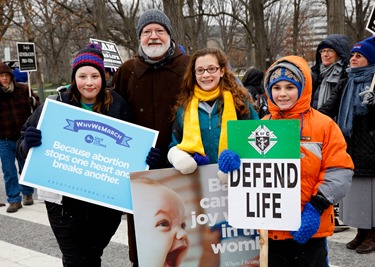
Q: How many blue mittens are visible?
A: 2